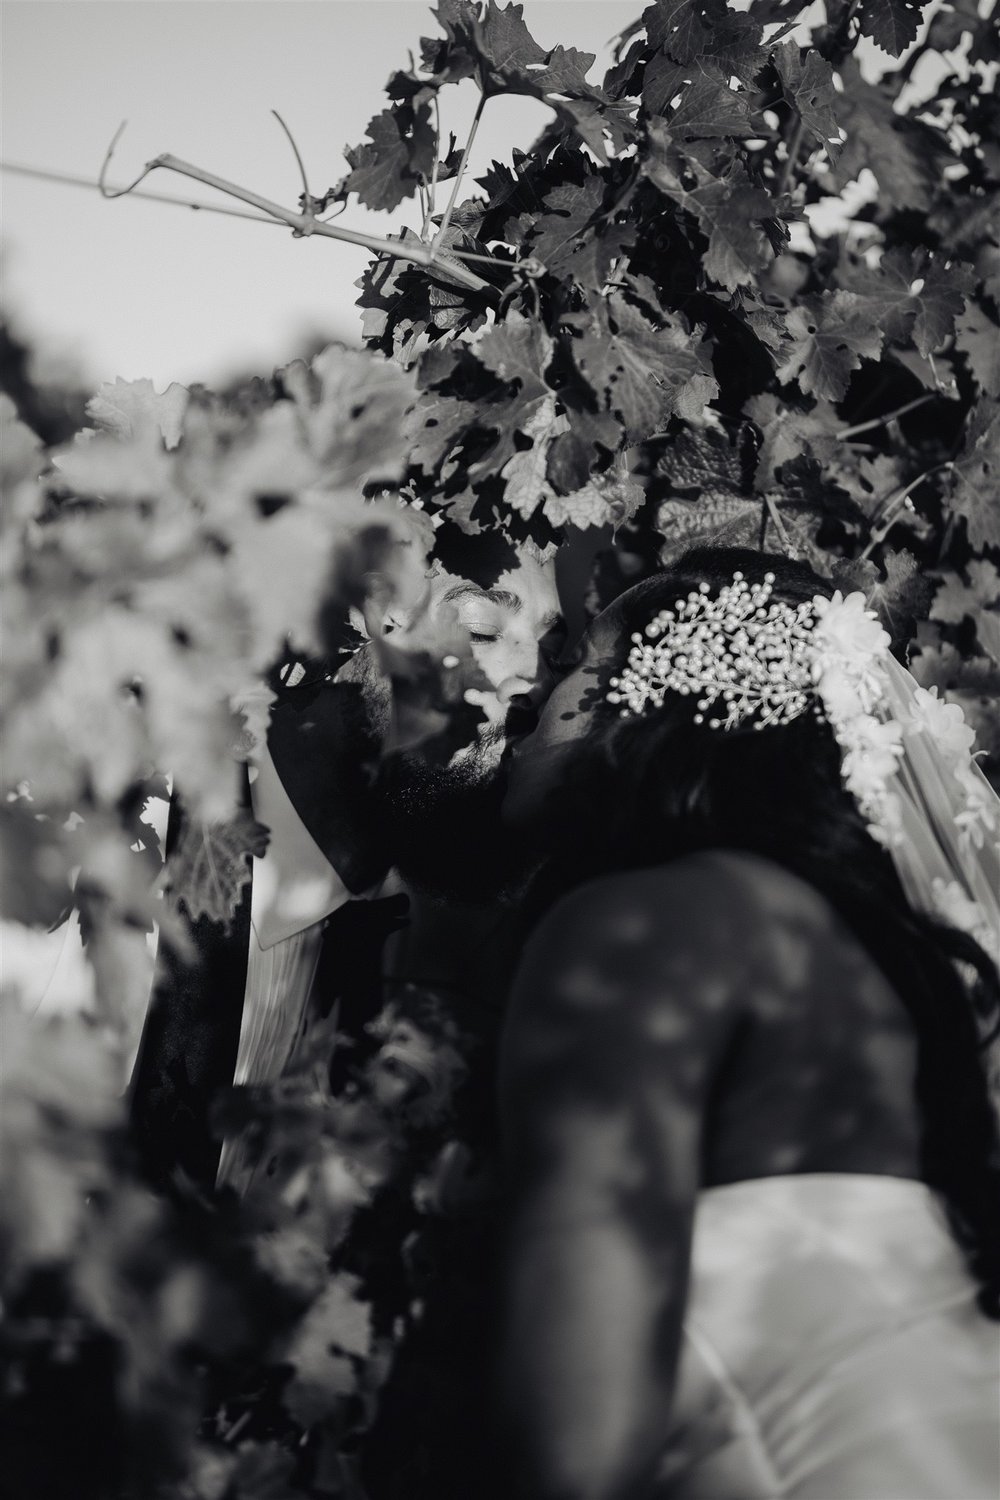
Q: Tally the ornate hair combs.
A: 1